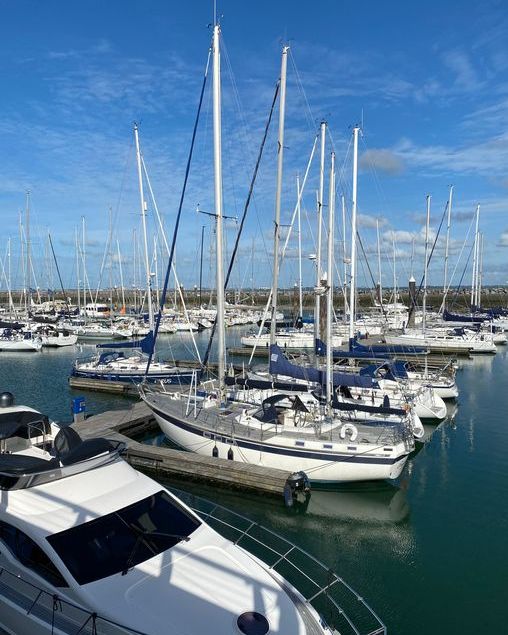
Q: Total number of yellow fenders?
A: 0